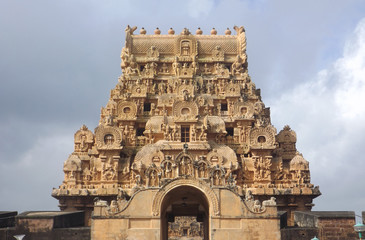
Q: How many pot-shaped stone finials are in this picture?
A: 6